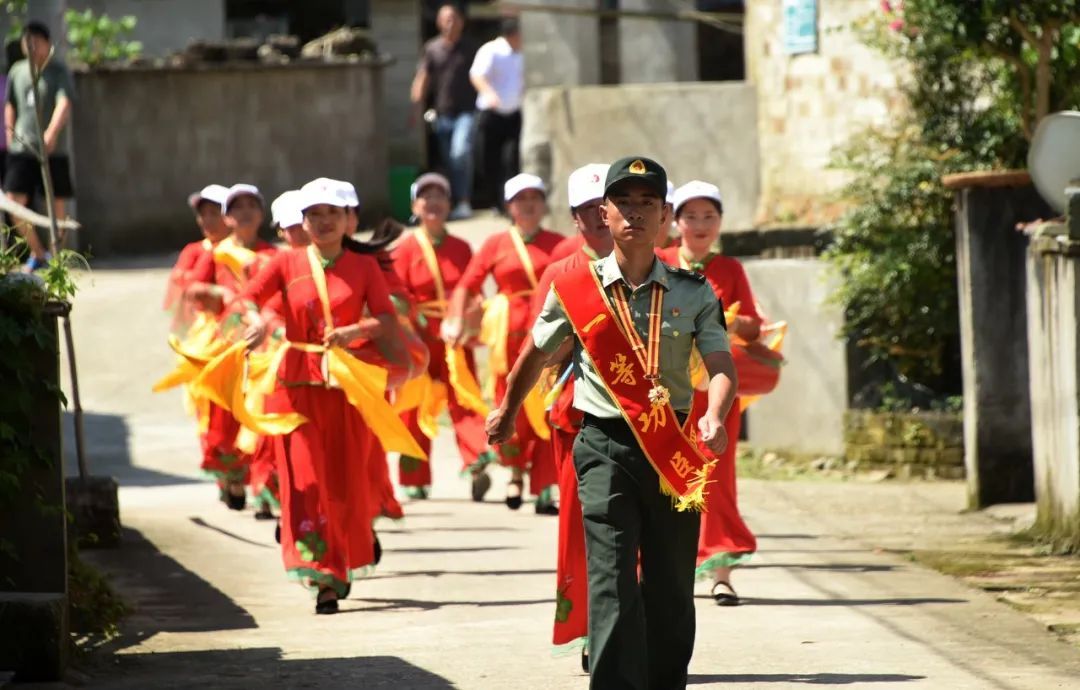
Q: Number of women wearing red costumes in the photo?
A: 10